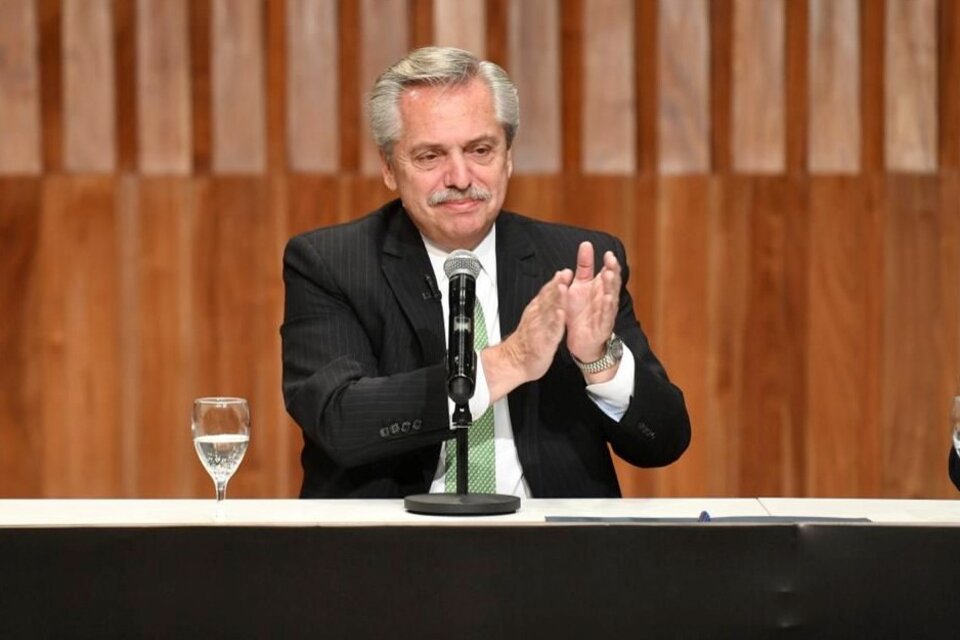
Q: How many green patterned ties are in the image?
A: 1